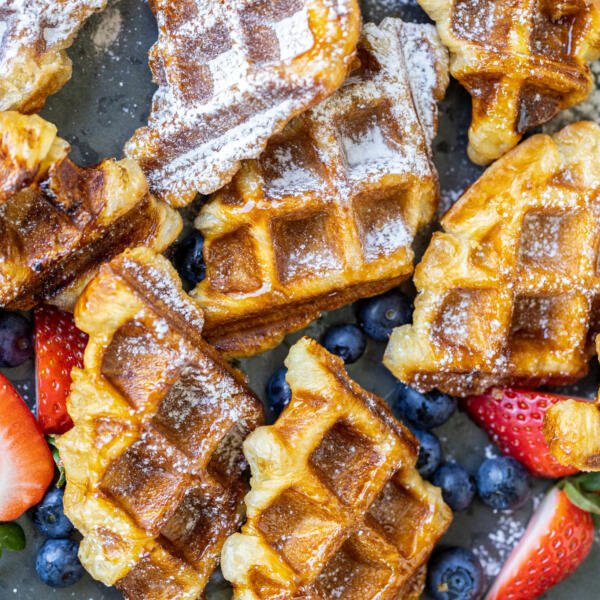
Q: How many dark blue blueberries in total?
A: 12